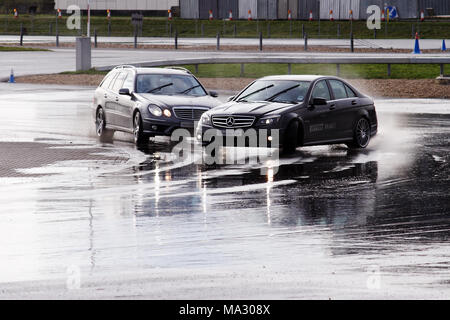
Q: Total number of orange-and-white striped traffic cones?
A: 13